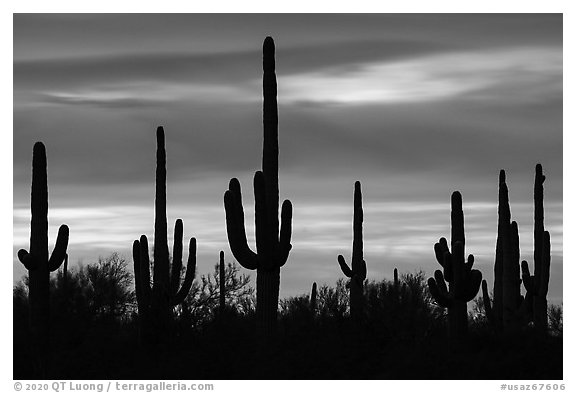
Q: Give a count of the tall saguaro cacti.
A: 7